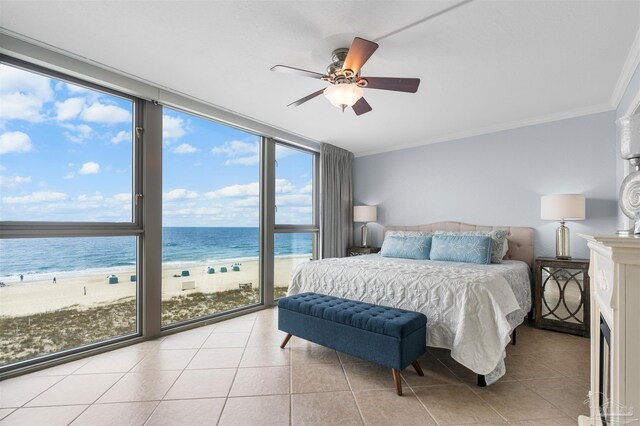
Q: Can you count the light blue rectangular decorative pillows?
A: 2